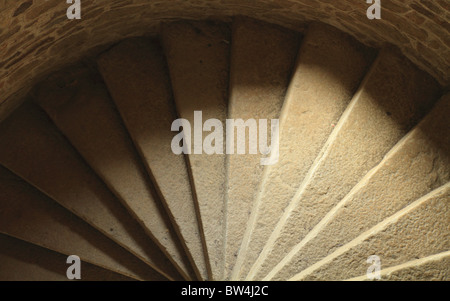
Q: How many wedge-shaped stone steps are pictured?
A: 12